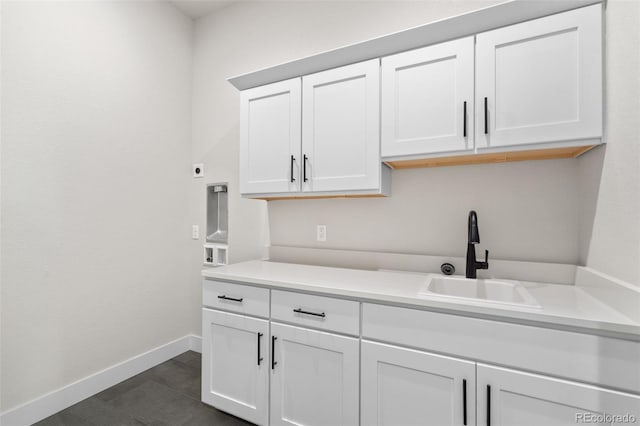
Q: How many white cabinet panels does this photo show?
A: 8